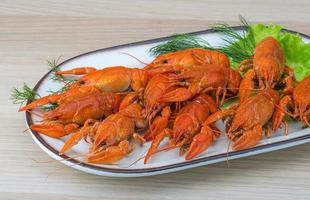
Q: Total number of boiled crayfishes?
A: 10